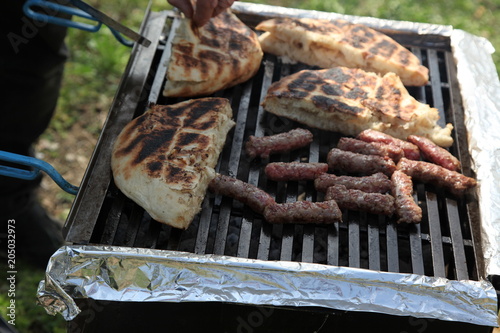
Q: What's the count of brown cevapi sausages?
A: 12